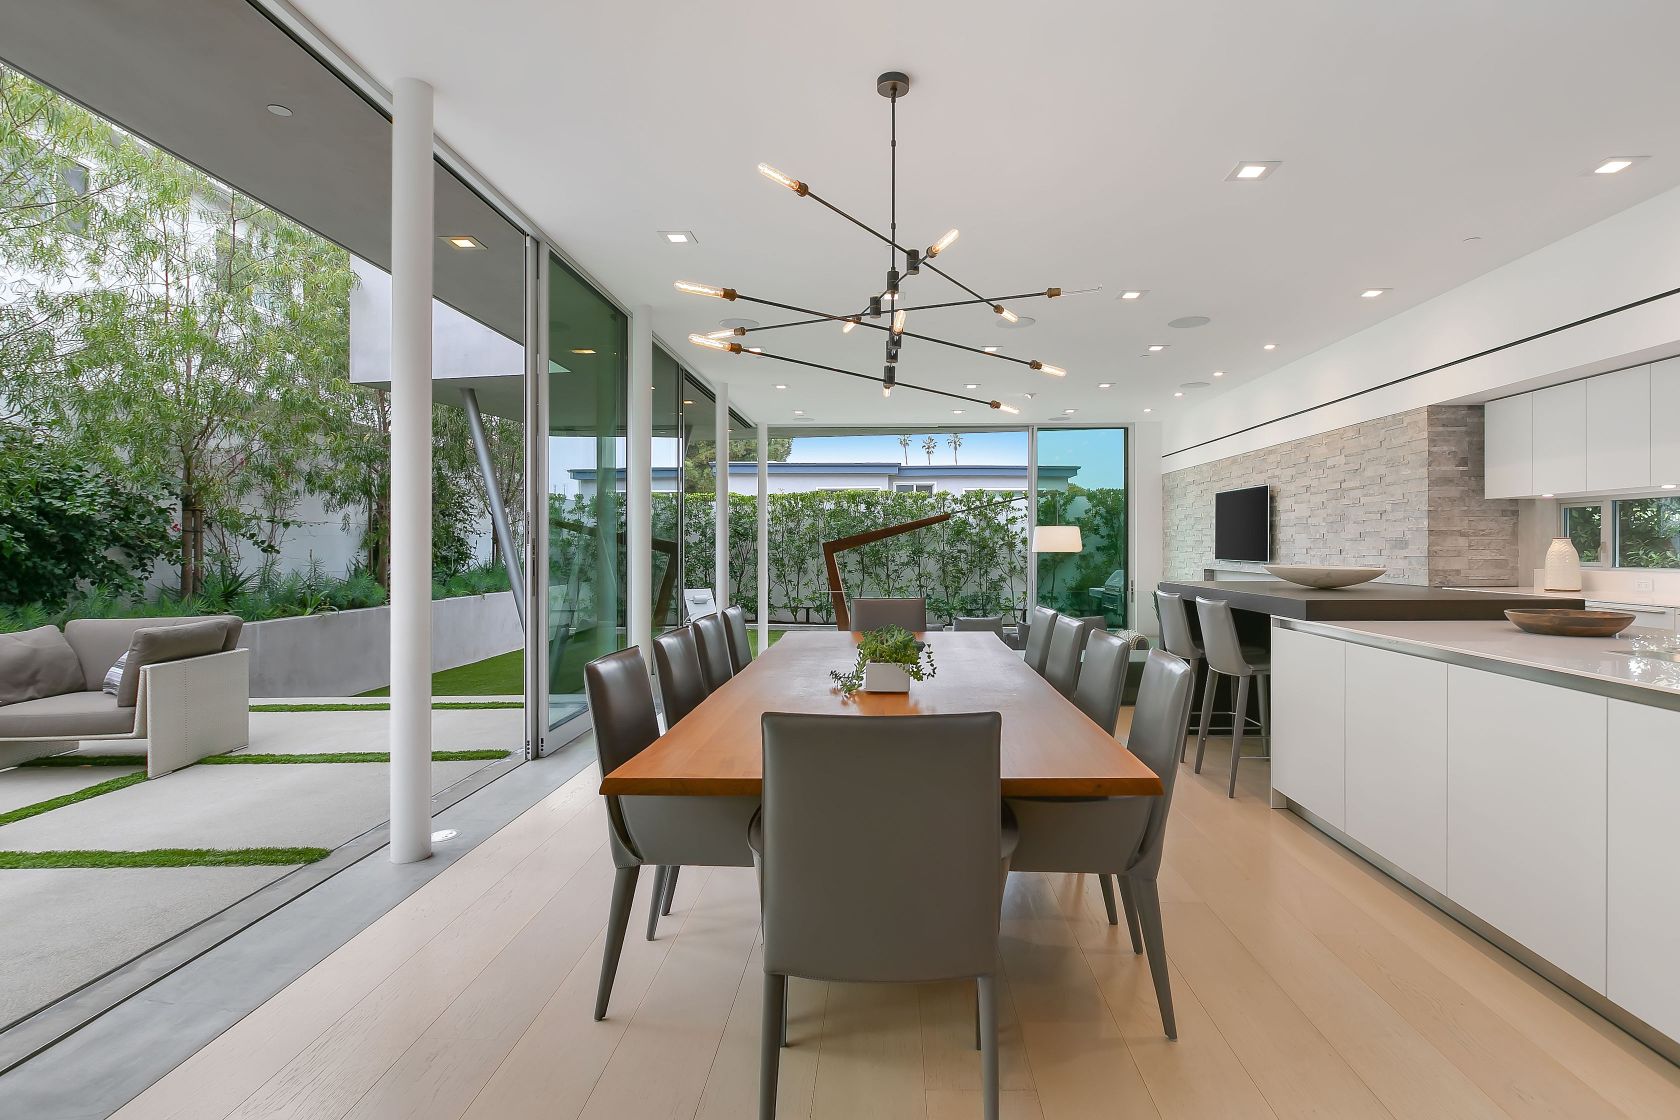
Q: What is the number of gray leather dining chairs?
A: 10